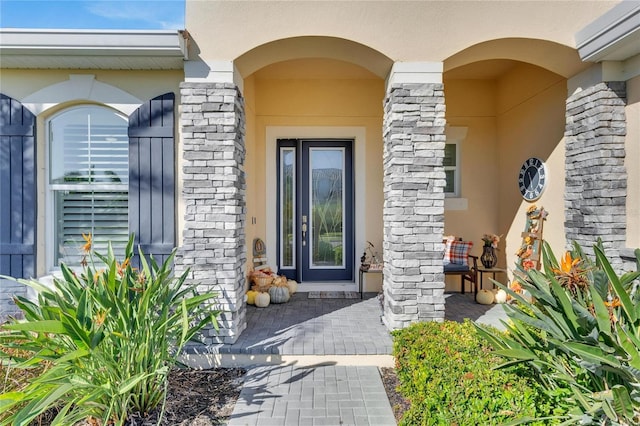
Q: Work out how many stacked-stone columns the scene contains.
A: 3